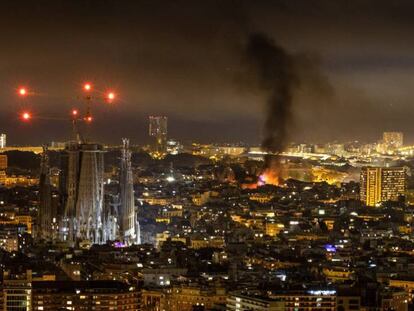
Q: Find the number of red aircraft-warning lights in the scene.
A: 6